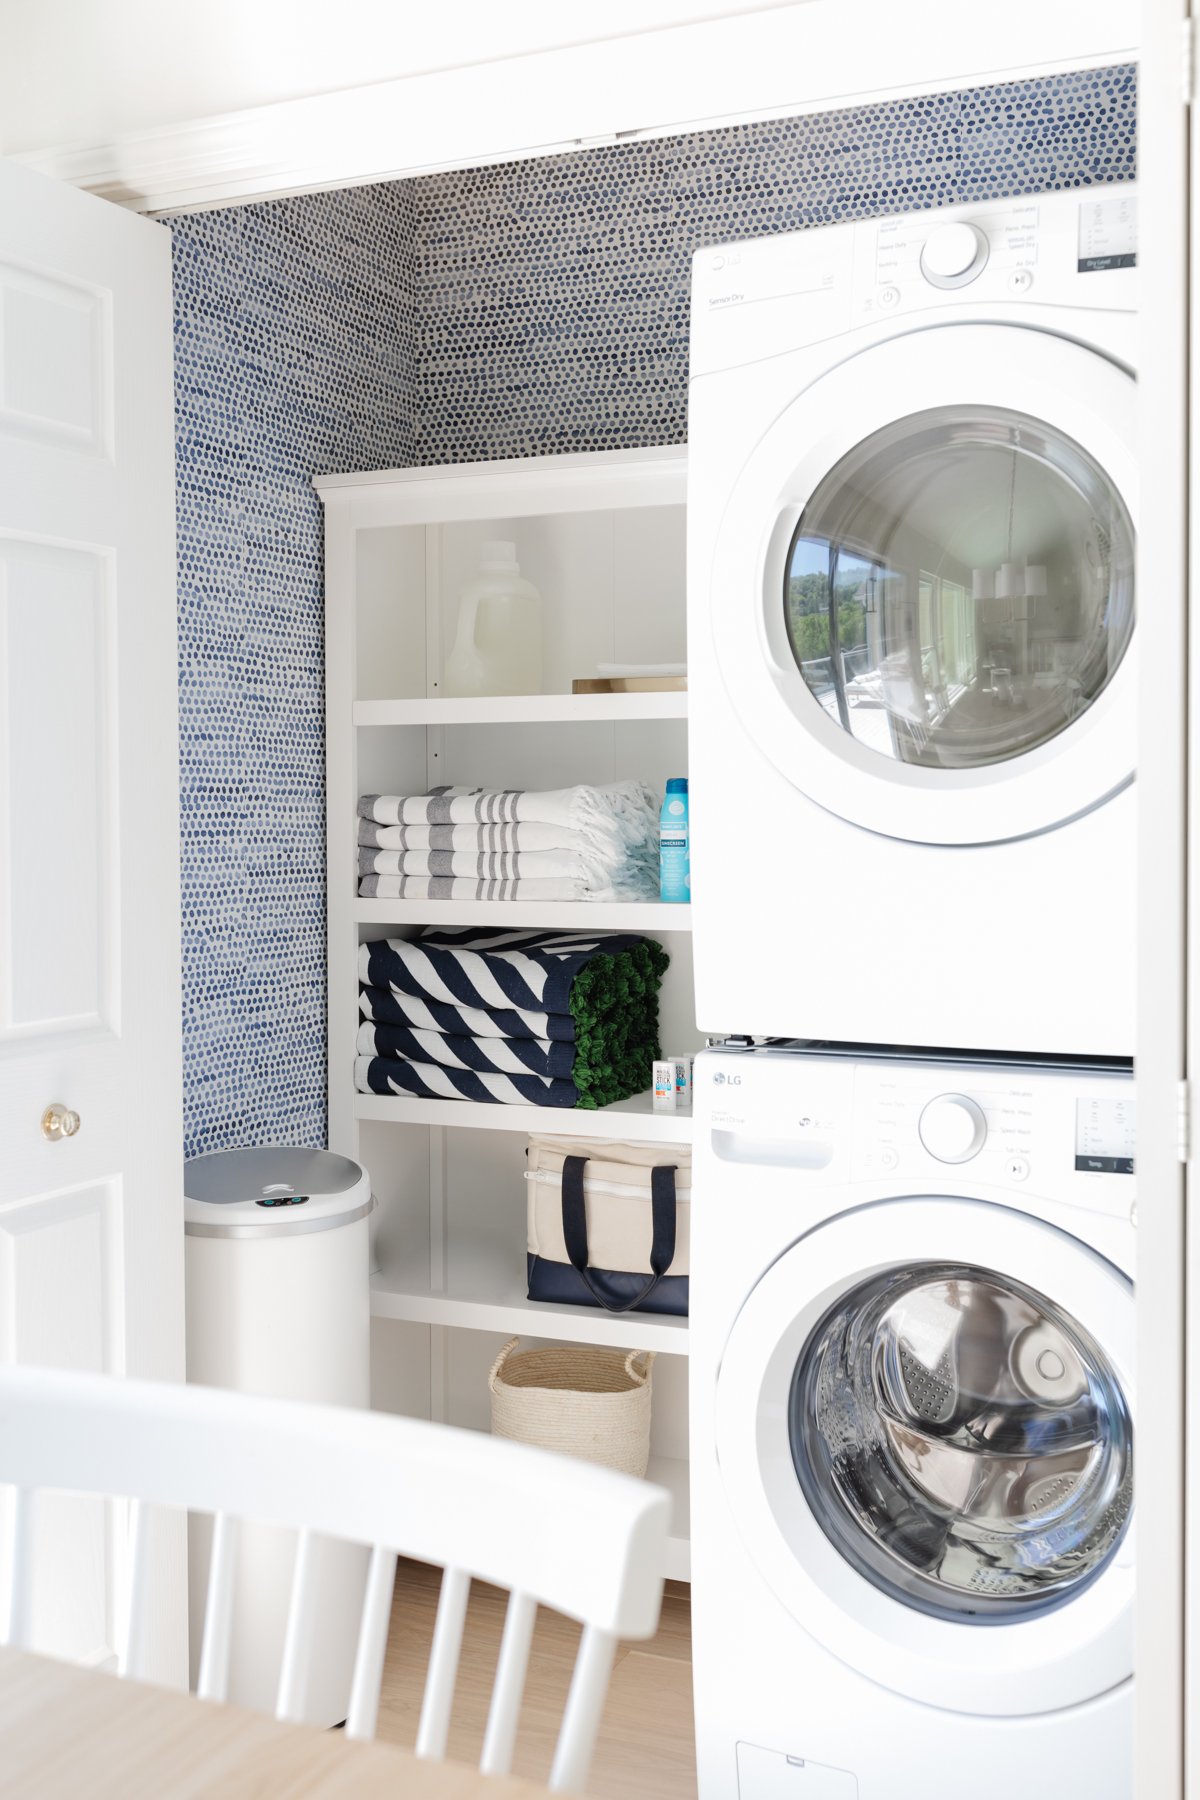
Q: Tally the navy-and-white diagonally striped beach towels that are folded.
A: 4